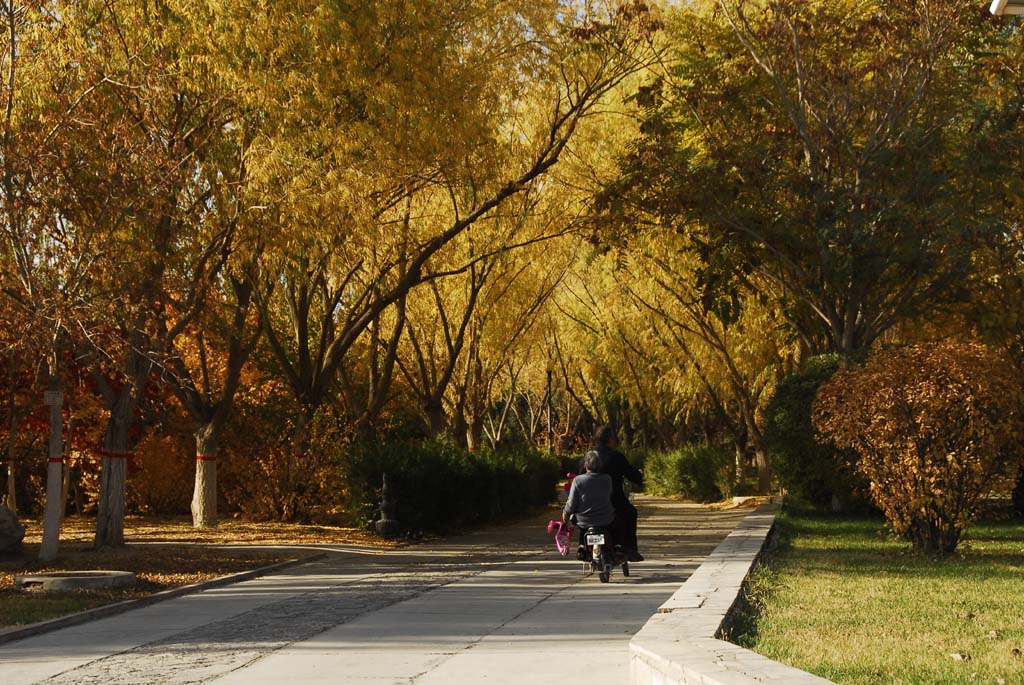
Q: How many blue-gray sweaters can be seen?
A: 1